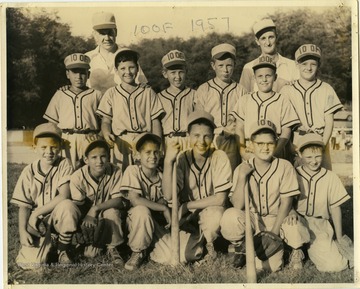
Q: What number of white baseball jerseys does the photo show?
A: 12